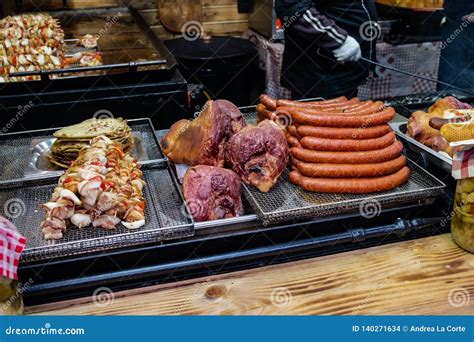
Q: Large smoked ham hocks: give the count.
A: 3